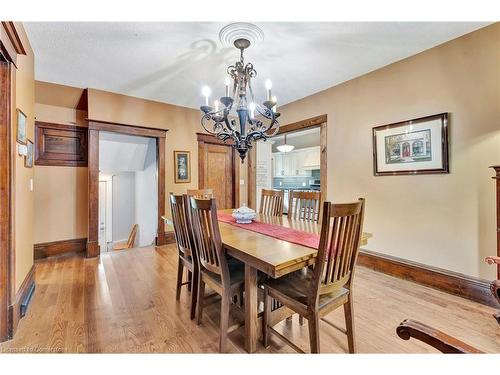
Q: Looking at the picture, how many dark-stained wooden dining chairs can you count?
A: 6